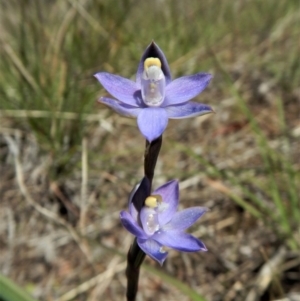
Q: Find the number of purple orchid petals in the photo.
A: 12